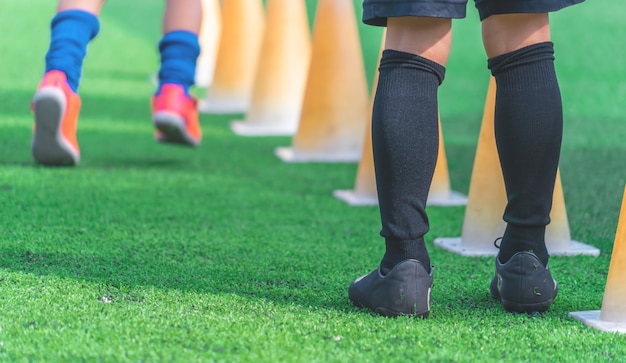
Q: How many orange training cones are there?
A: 7